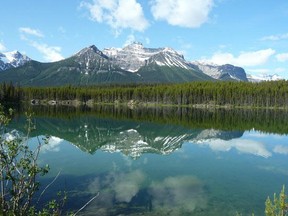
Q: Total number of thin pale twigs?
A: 2